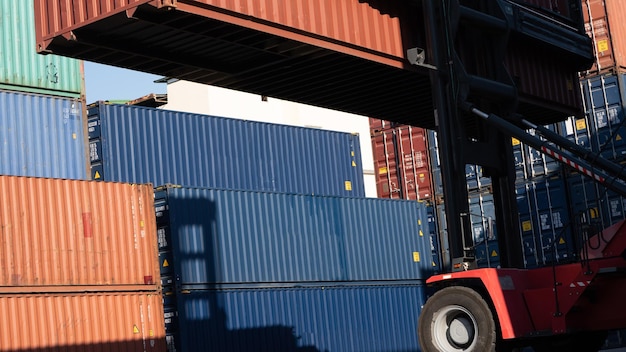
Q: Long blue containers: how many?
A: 3